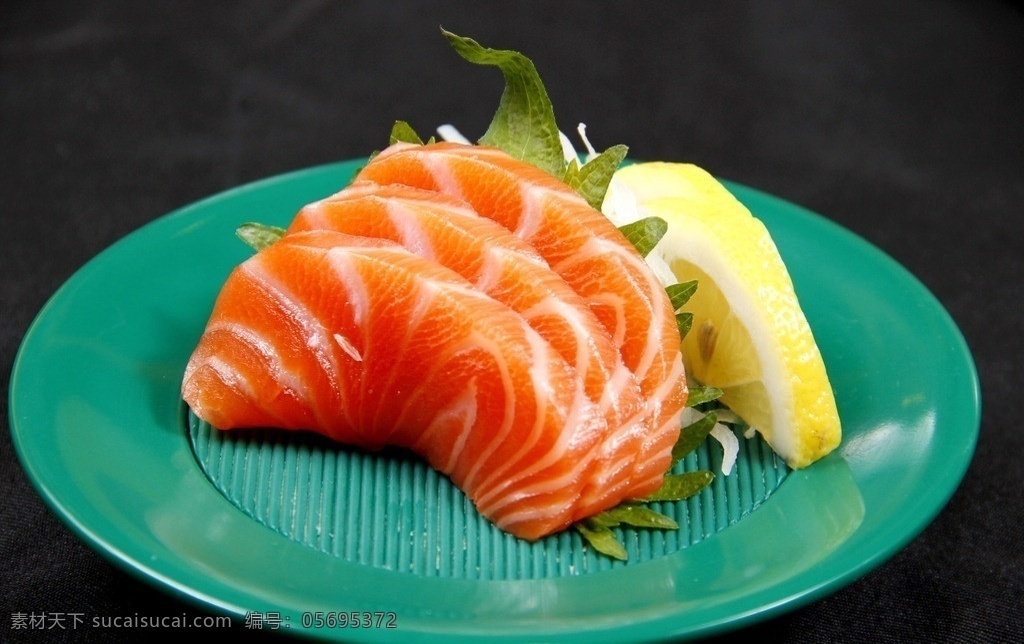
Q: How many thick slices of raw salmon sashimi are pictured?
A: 3